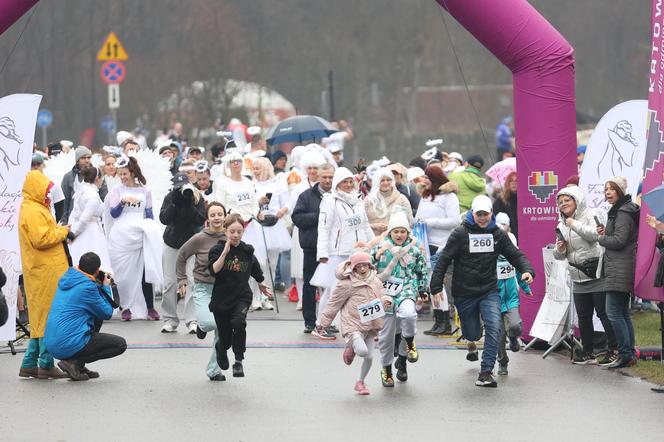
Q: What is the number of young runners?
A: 6